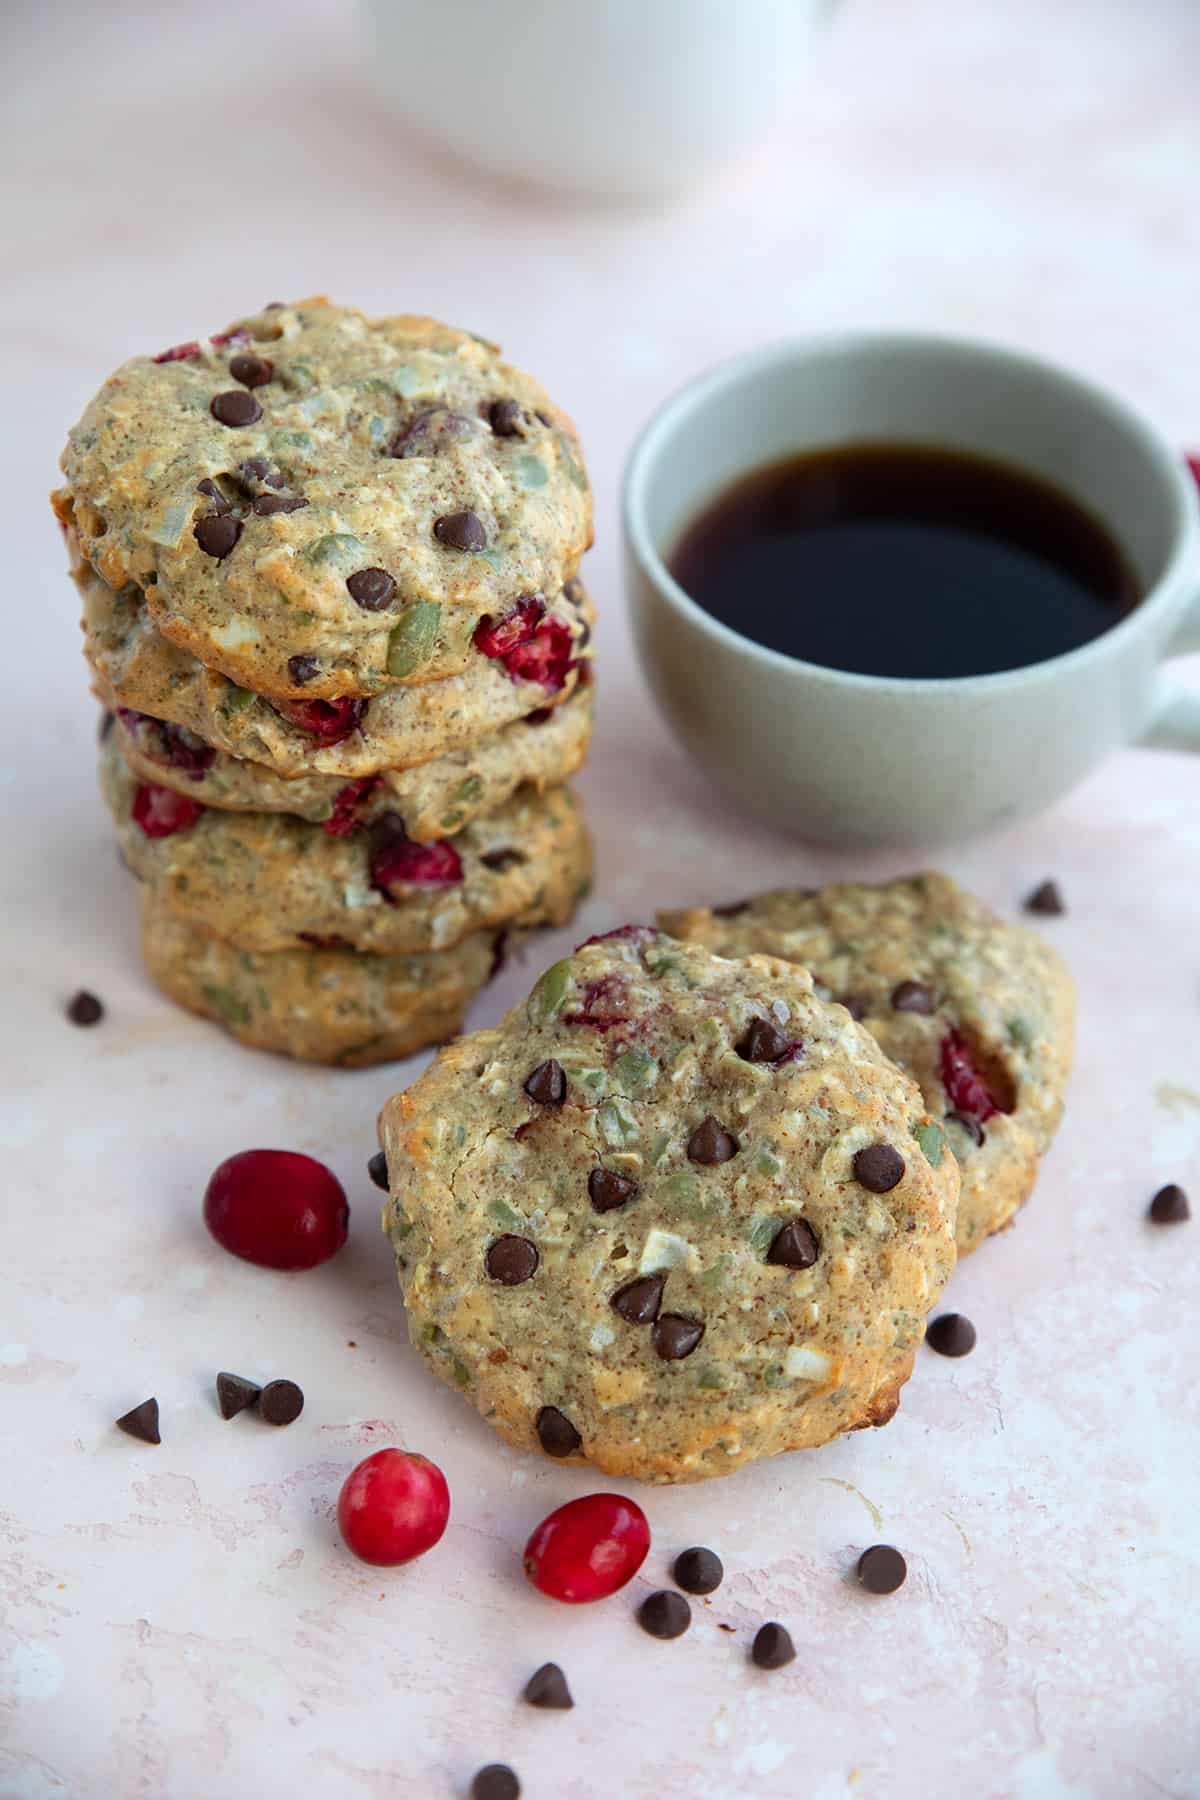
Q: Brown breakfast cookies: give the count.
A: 7